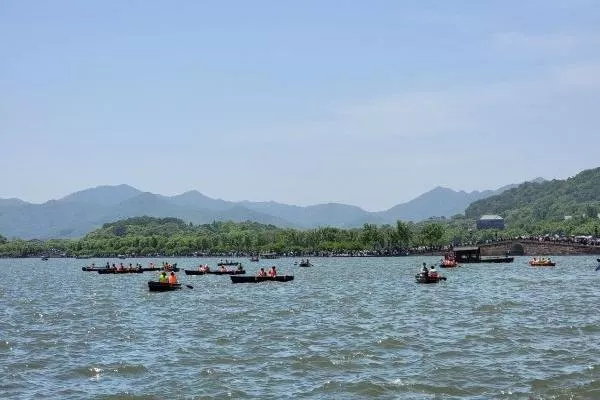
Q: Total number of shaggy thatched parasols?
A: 0